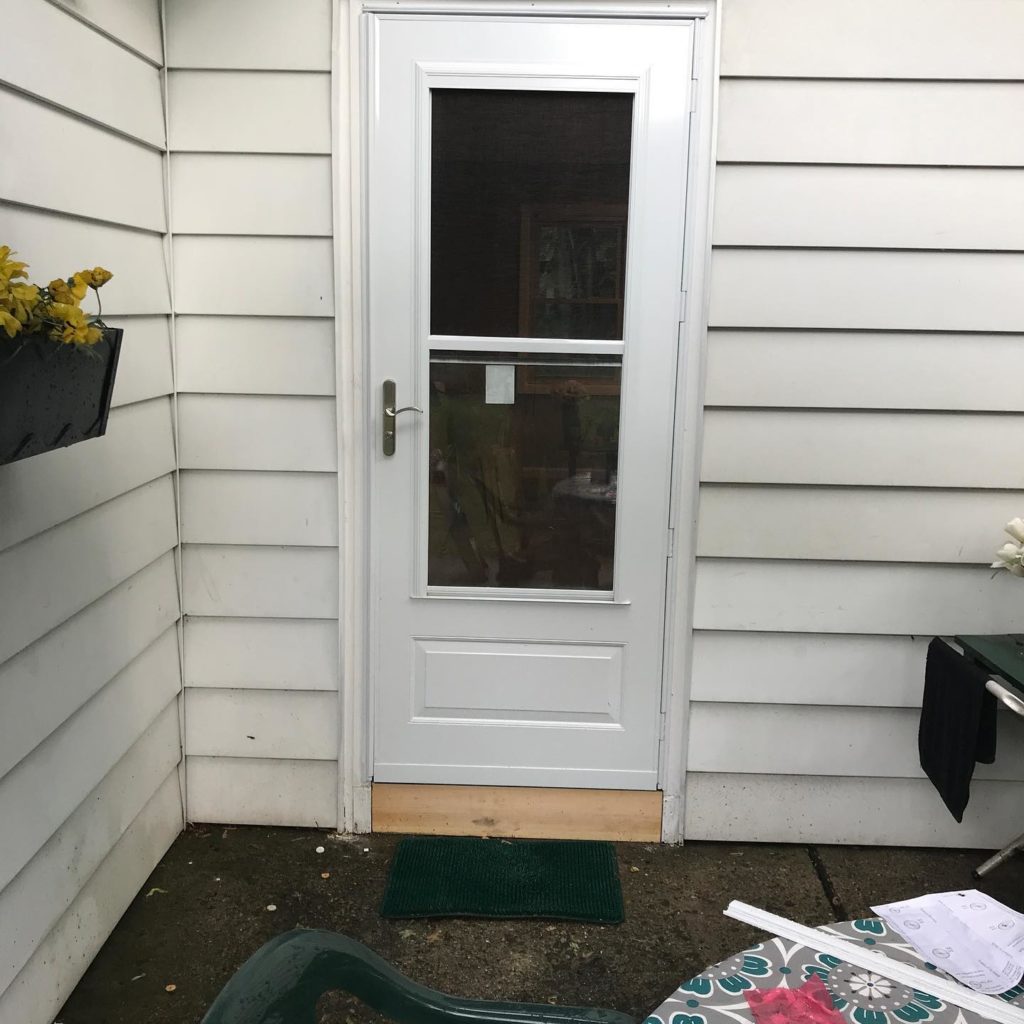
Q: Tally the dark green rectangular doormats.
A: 1